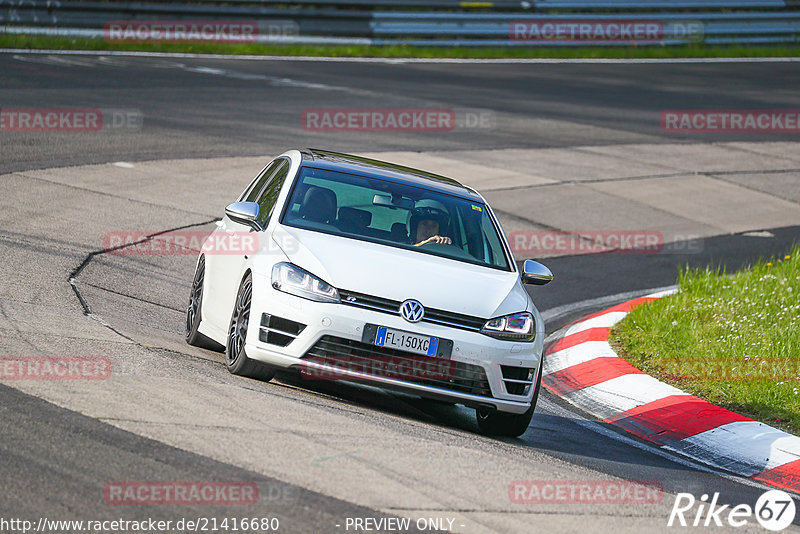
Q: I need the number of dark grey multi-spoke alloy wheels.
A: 2